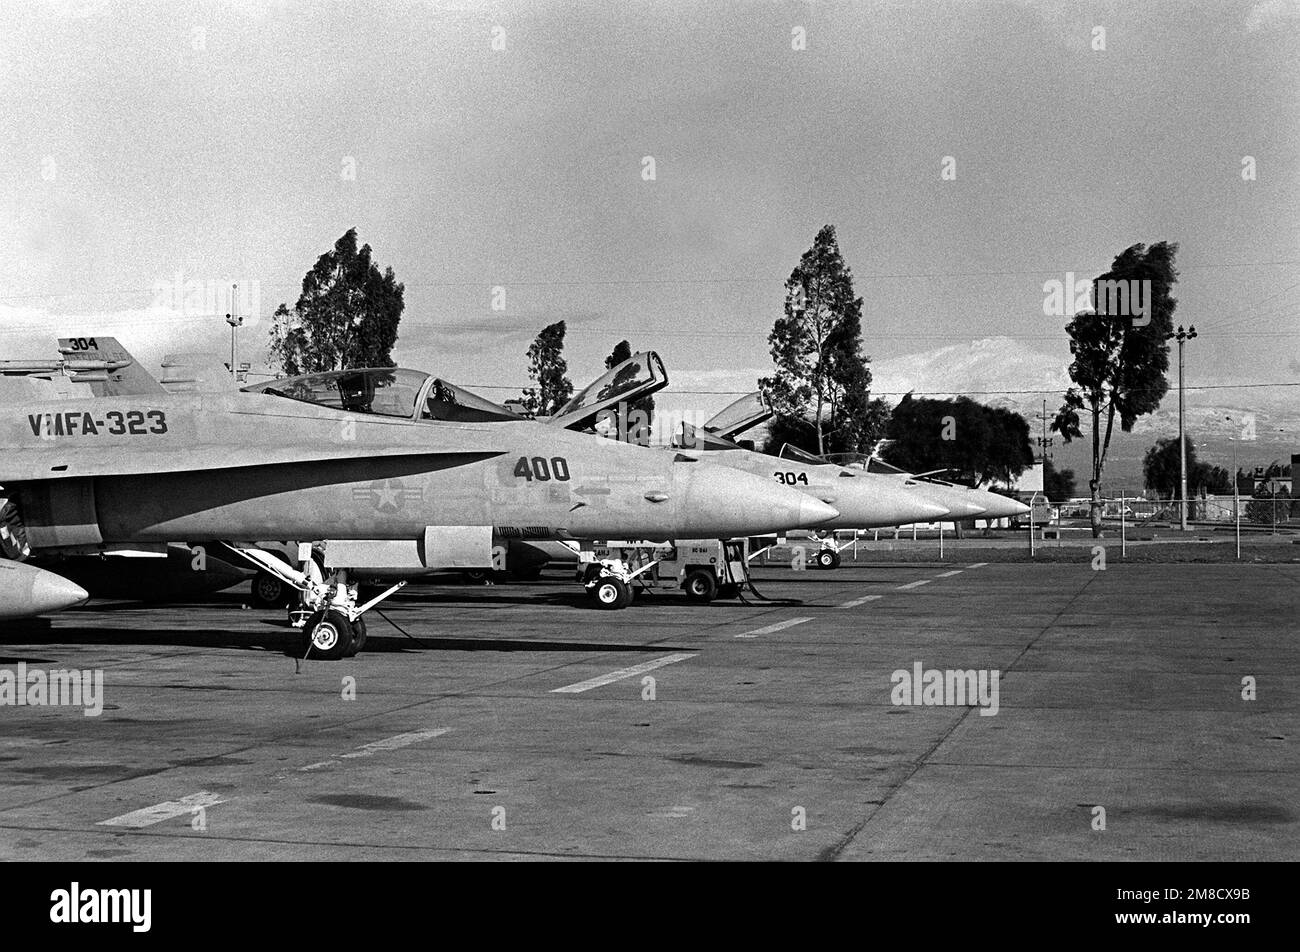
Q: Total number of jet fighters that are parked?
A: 4